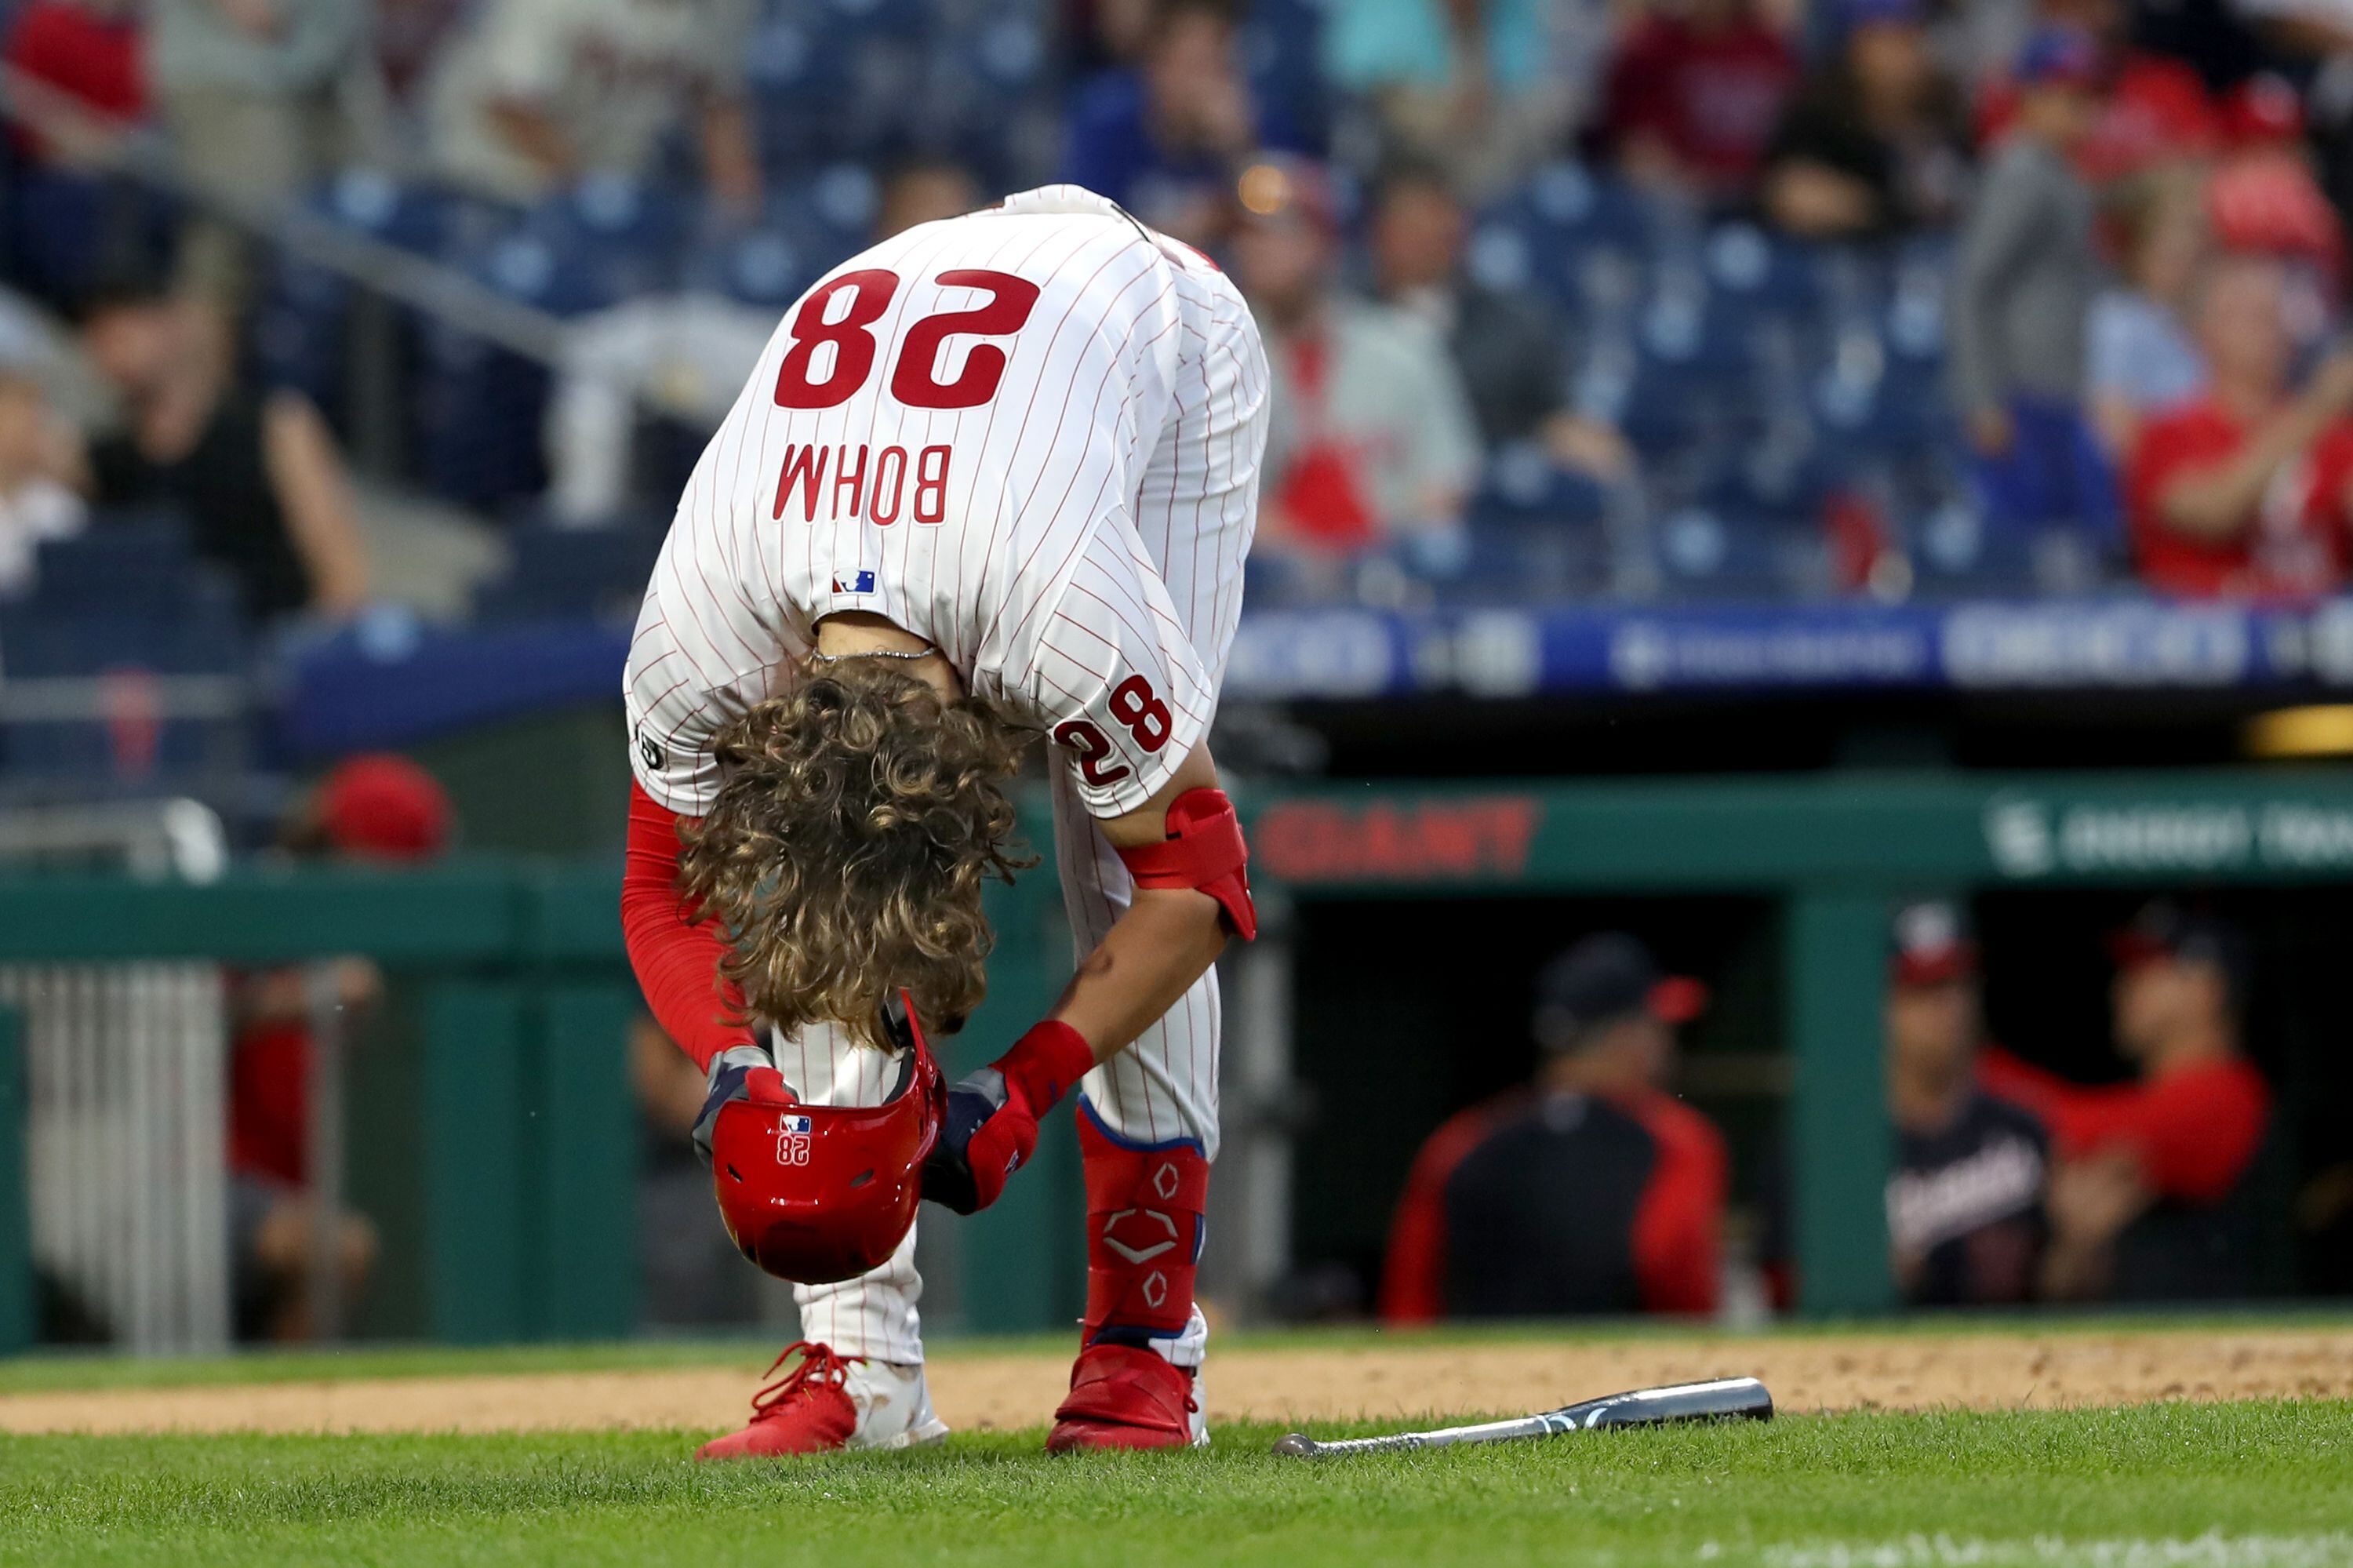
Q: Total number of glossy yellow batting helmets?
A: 0